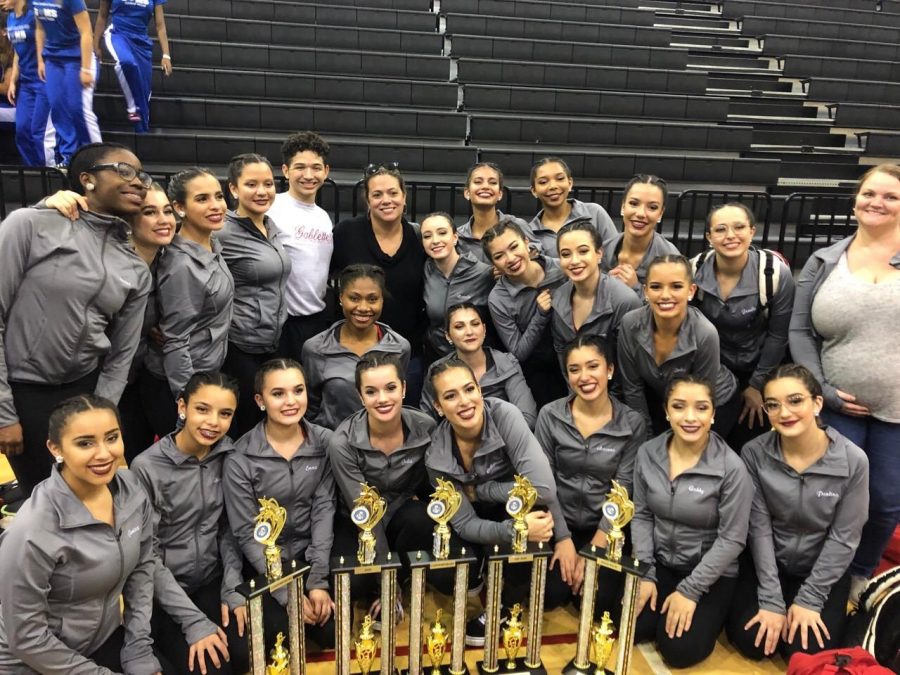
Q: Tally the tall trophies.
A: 5